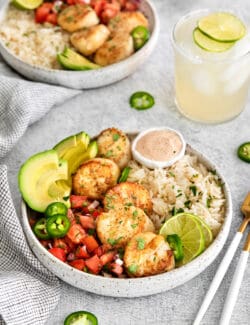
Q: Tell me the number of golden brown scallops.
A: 9